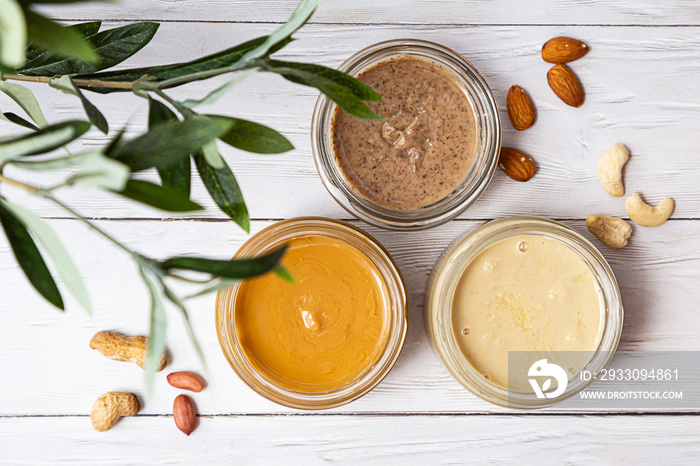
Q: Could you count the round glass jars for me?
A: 3